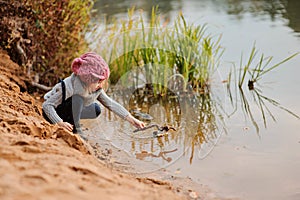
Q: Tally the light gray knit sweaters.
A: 1